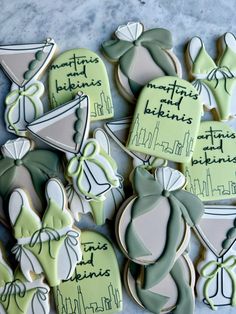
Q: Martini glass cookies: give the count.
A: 4